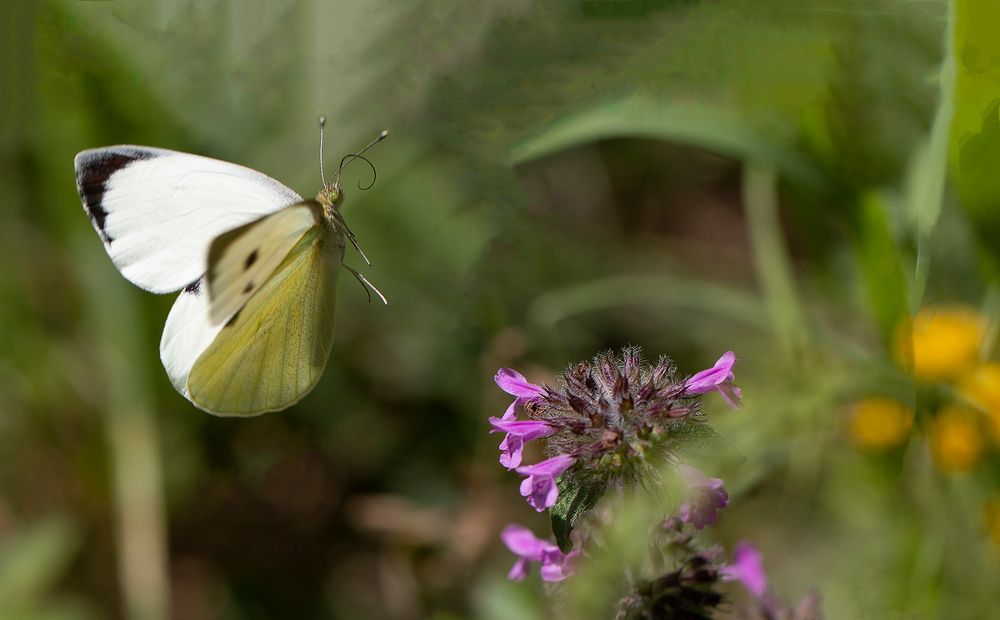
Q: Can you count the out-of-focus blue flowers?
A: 0